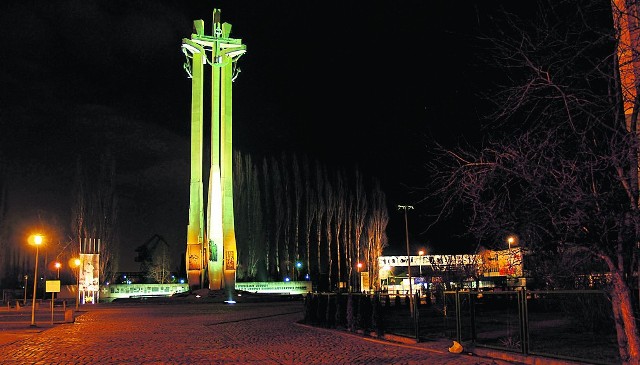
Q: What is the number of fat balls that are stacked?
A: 0